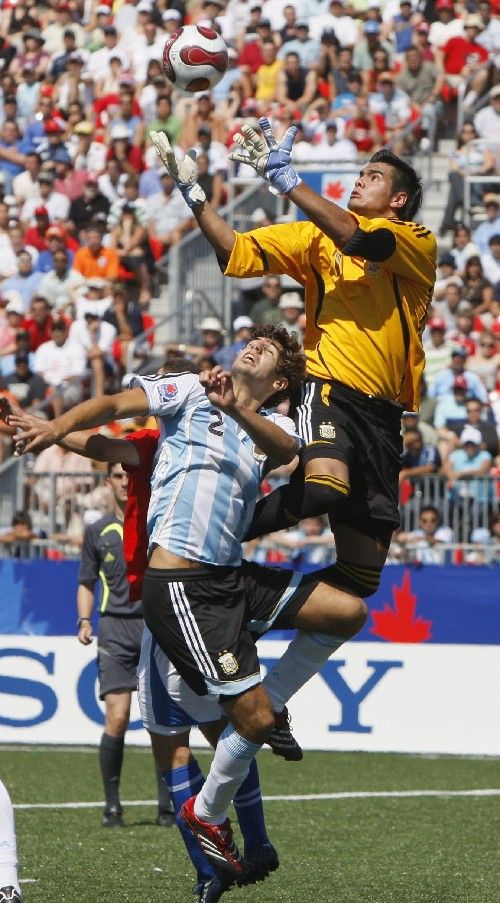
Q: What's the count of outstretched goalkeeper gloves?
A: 2